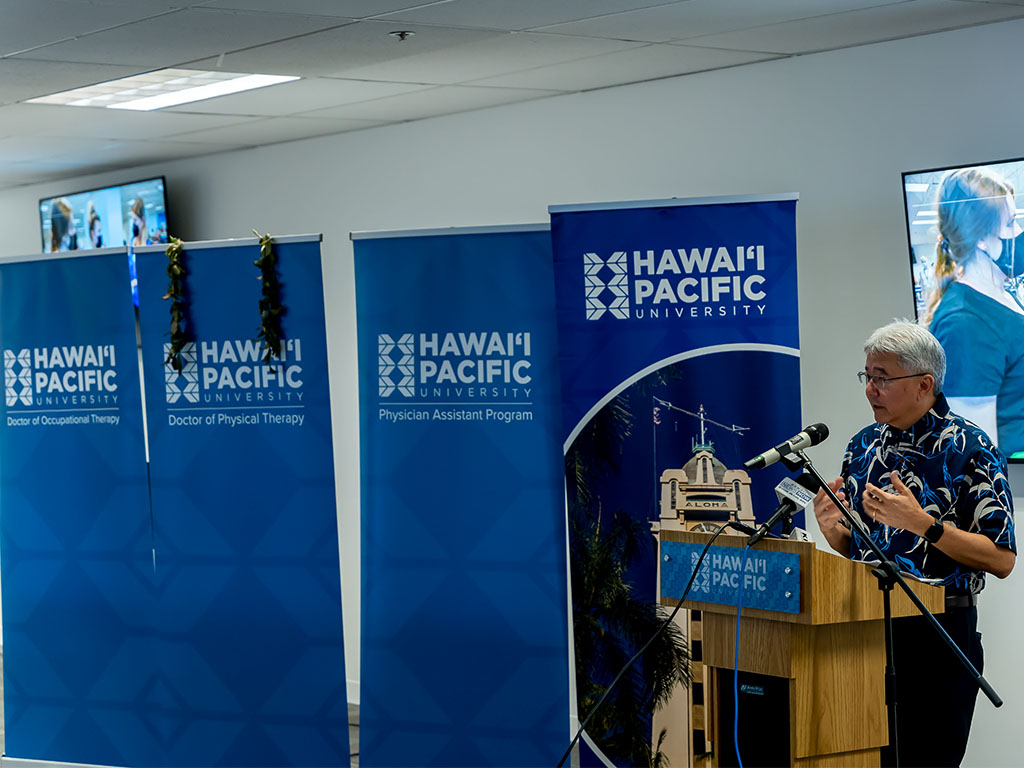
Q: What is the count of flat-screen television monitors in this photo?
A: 2